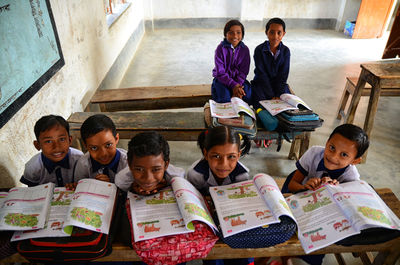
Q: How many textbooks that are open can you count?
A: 7